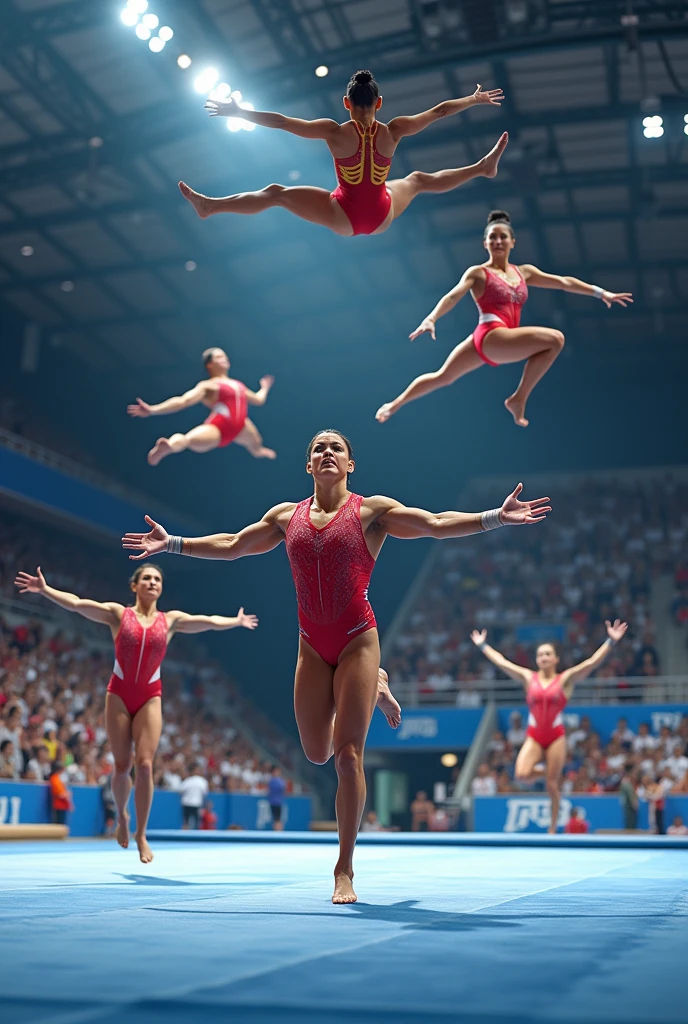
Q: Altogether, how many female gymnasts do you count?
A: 6